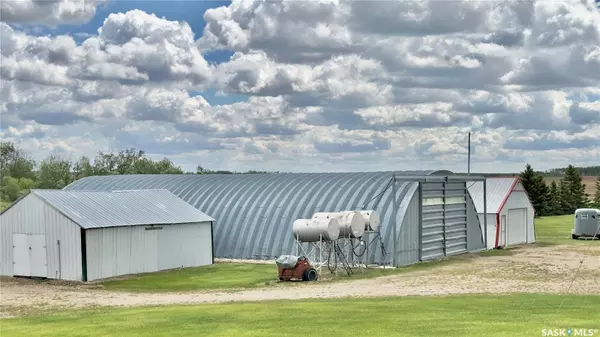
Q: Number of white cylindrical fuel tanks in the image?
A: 3